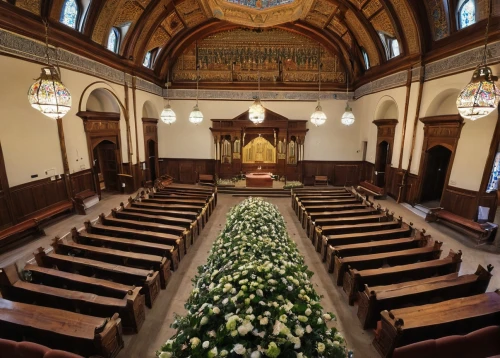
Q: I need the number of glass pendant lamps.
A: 7